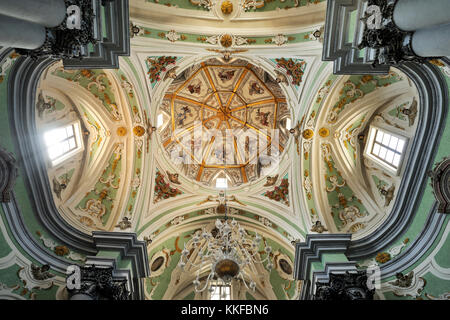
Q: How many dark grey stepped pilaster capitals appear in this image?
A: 4